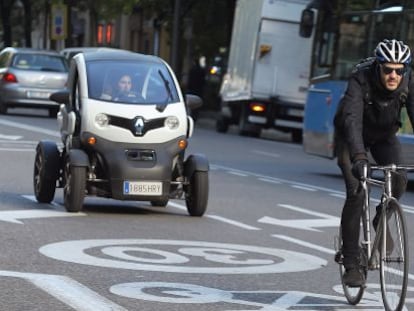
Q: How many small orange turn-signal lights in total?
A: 2